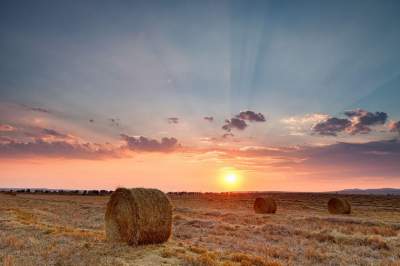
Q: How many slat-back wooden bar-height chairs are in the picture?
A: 0